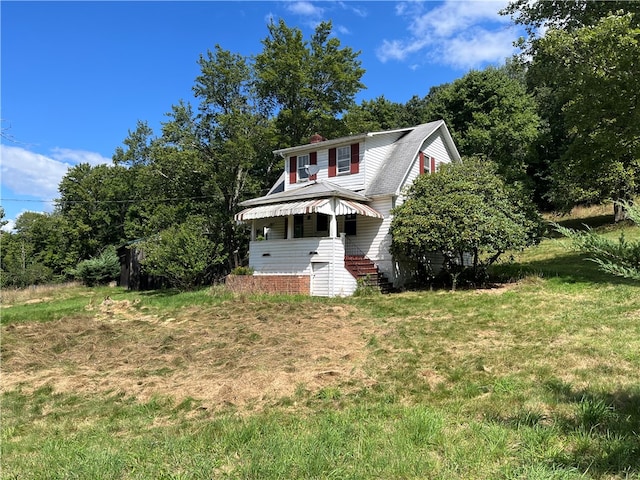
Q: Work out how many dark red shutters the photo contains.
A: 6